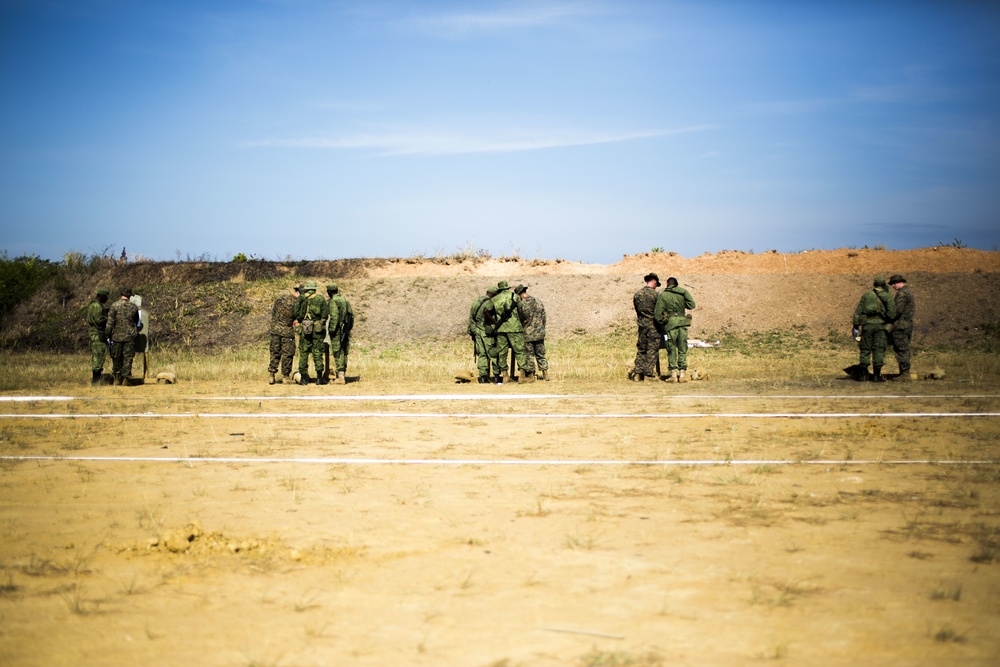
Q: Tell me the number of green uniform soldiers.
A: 7